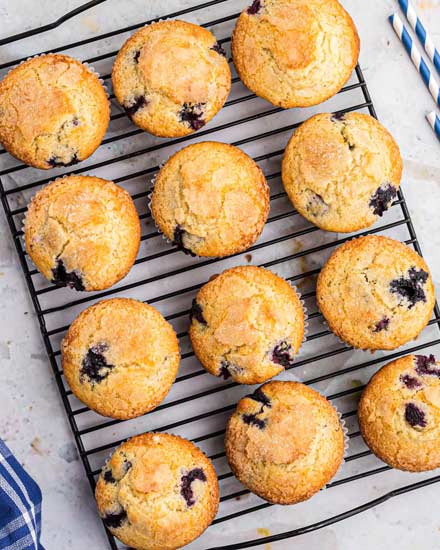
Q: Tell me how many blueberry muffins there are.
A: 12